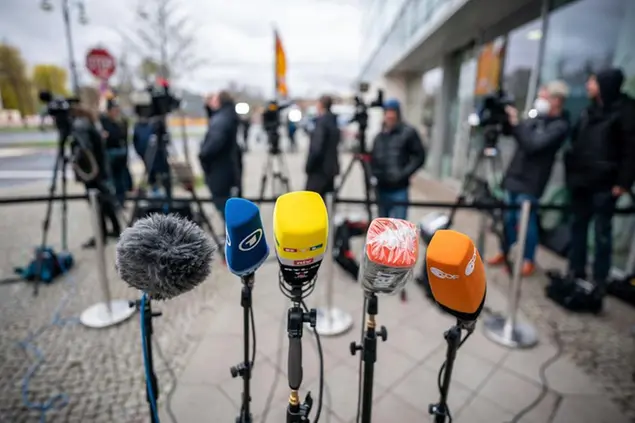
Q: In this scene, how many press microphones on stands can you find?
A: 5